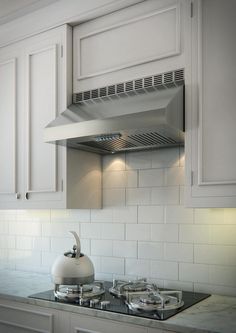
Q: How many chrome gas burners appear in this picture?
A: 3